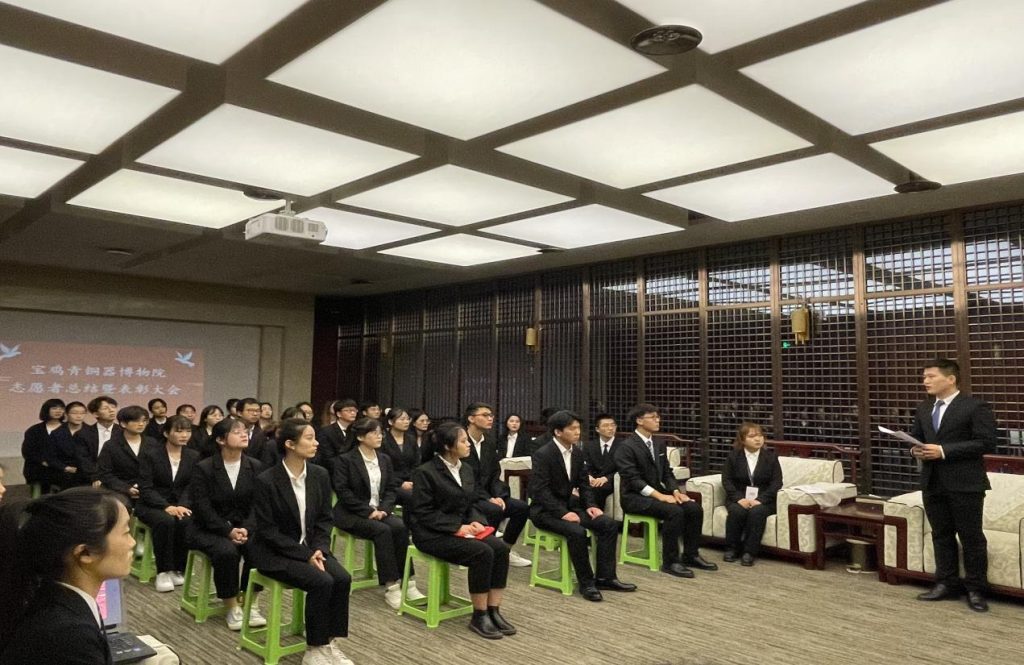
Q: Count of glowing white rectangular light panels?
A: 15